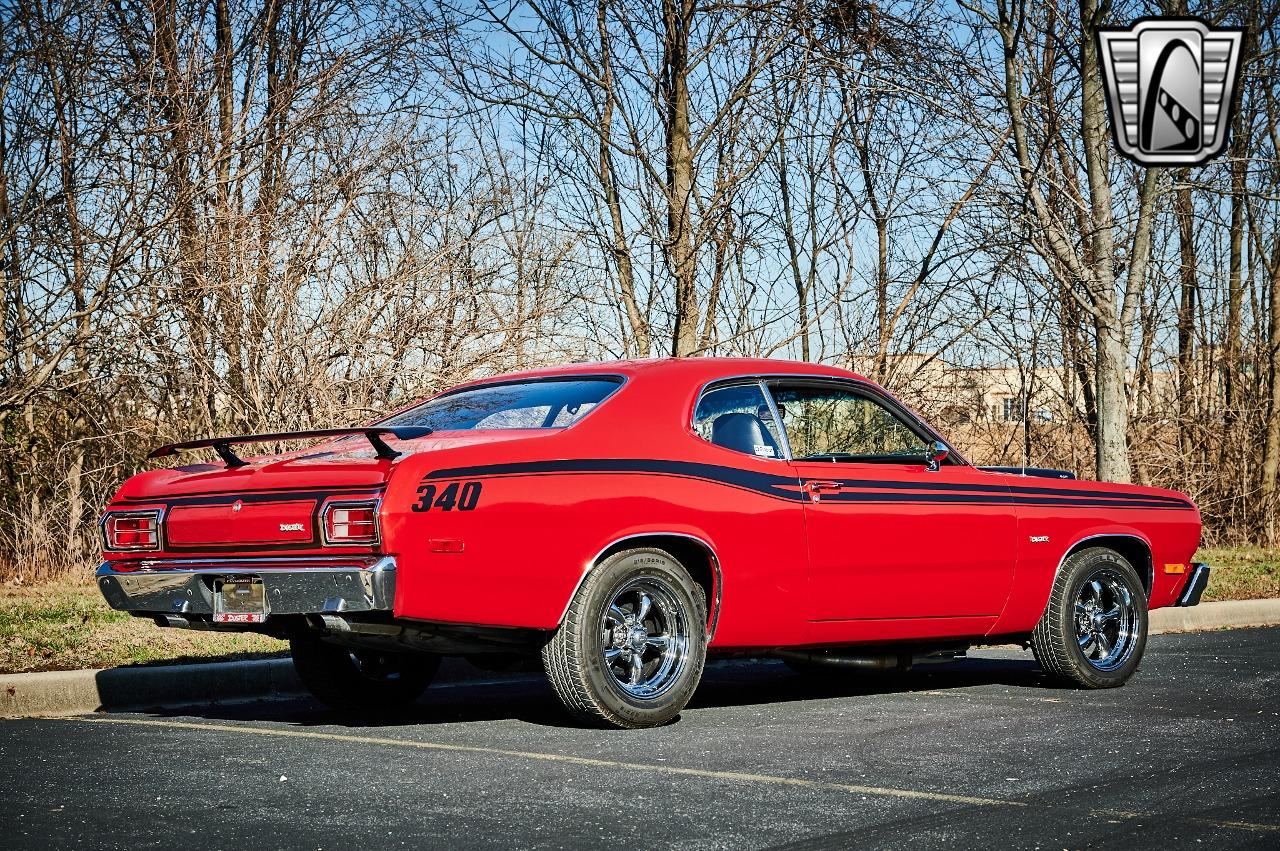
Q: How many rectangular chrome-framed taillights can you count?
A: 2